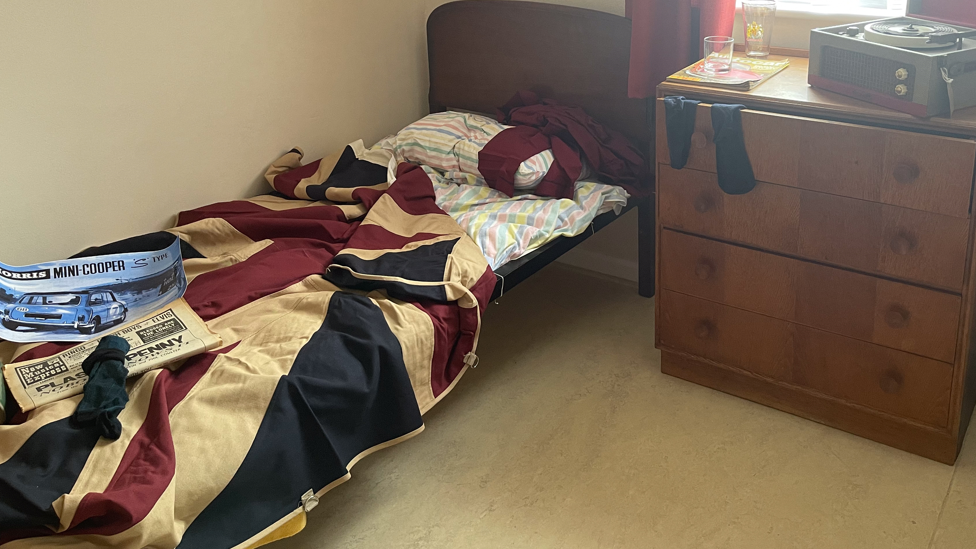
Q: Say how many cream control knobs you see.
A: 2